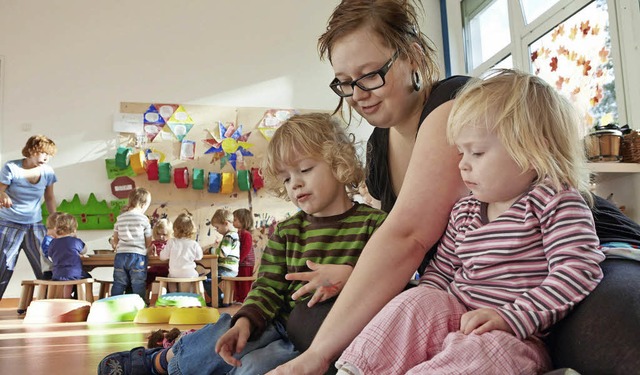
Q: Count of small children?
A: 9